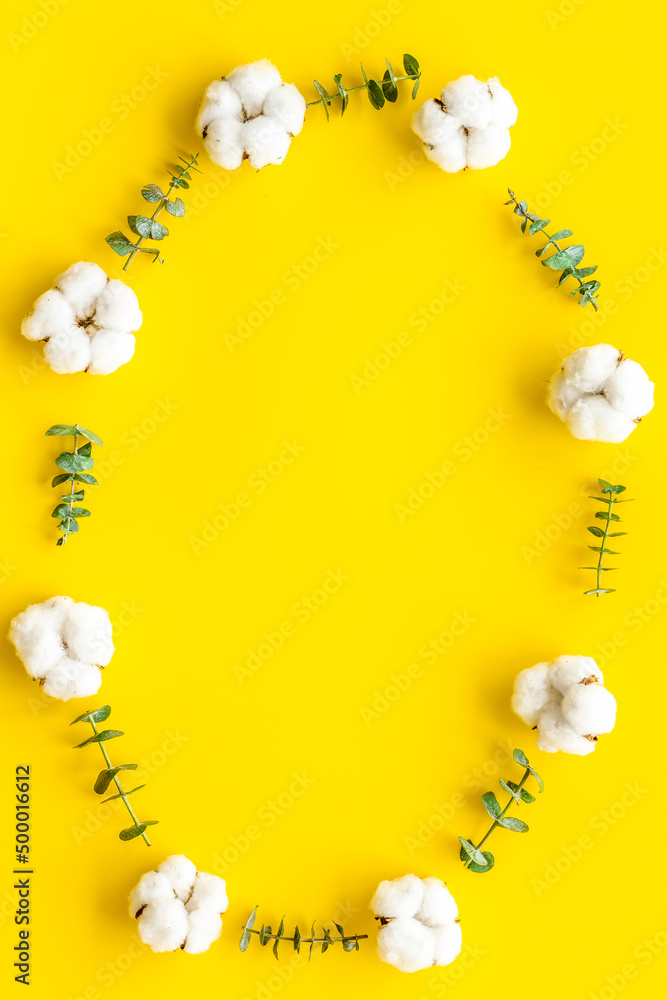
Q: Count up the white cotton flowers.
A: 8